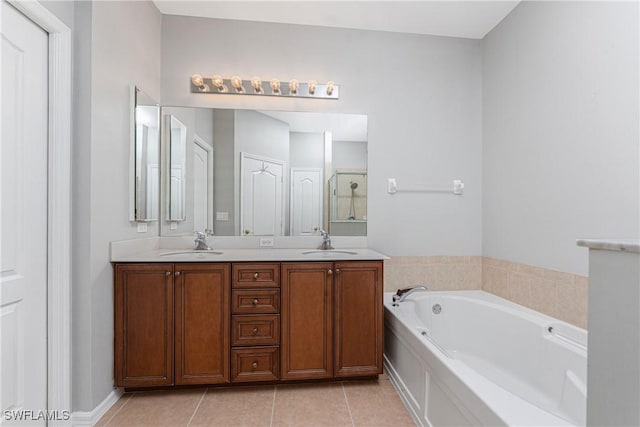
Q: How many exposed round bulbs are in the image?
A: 8